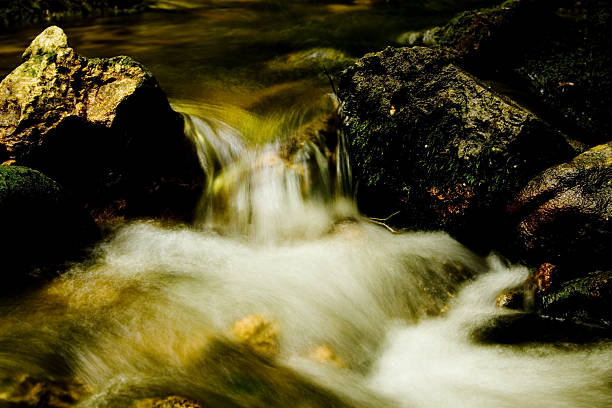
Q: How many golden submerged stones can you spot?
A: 2